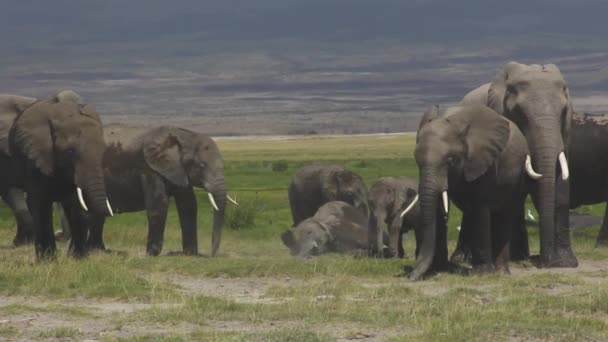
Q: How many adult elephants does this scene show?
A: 6